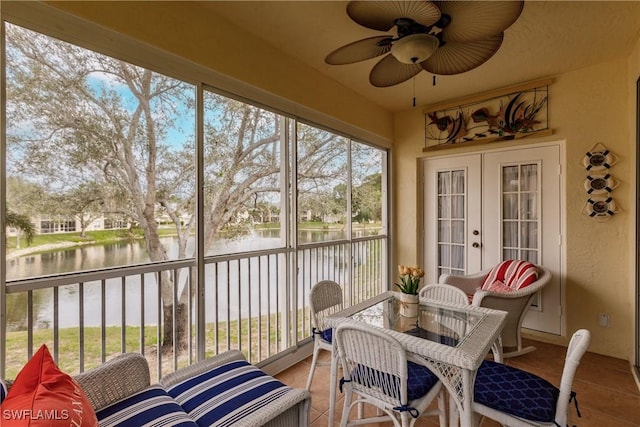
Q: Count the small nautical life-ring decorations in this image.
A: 3